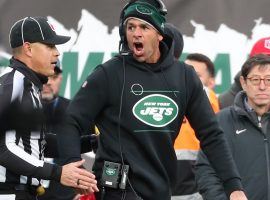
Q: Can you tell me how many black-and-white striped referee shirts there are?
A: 1